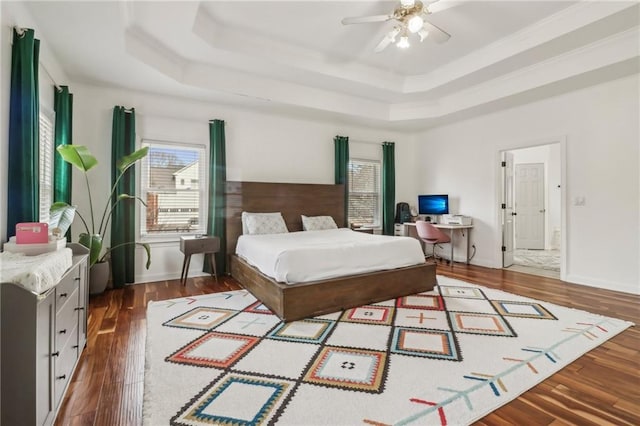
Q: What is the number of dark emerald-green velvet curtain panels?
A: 6